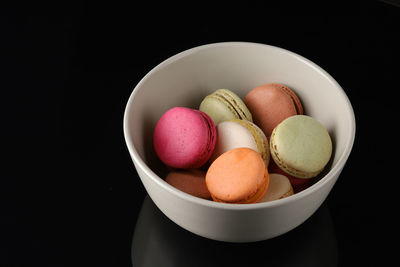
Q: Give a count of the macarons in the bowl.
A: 9